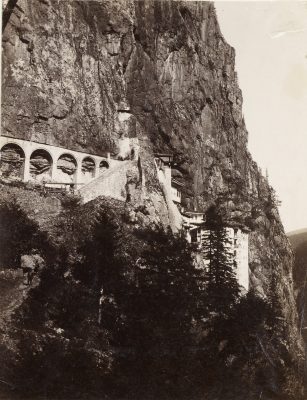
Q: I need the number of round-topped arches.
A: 5